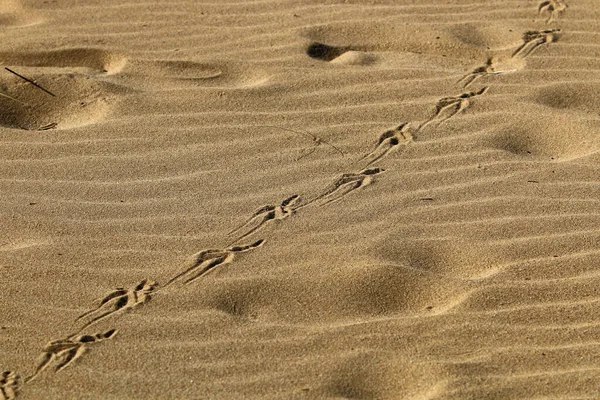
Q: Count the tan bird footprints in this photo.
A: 11